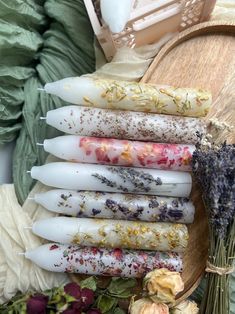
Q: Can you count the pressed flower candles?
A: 7